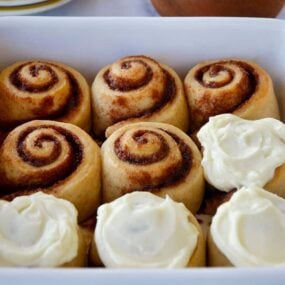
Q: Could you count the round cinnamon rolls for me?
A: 9